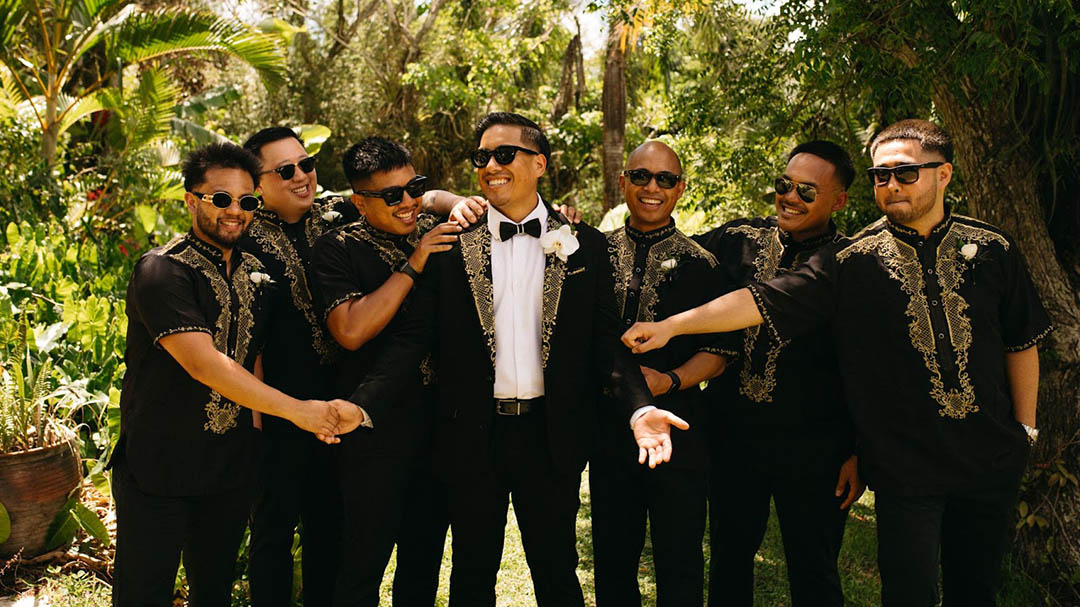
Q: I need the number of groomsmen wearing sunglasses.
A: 6